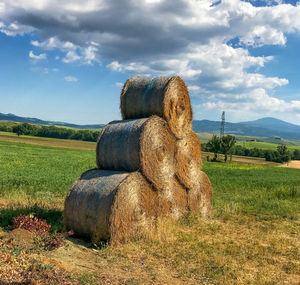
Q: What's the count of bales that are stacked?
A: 6